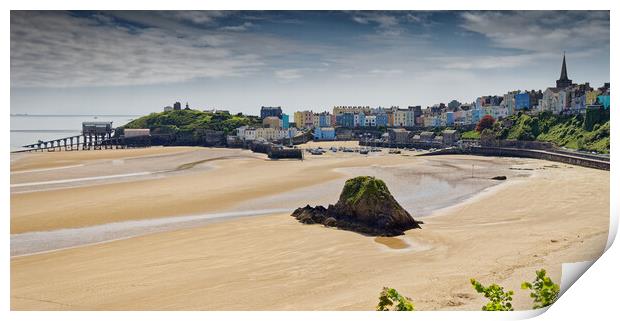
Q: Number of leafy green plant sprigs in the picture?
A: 3